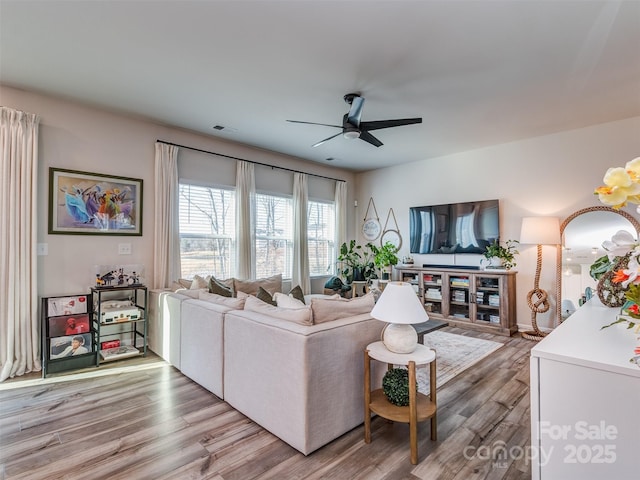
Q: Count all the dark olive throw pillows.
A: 3